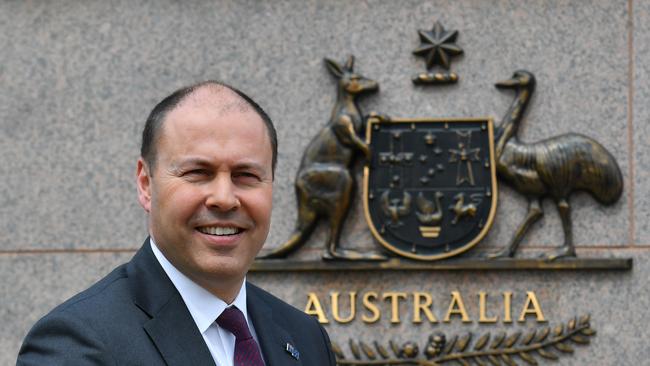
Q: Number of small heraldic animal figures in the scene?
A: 3